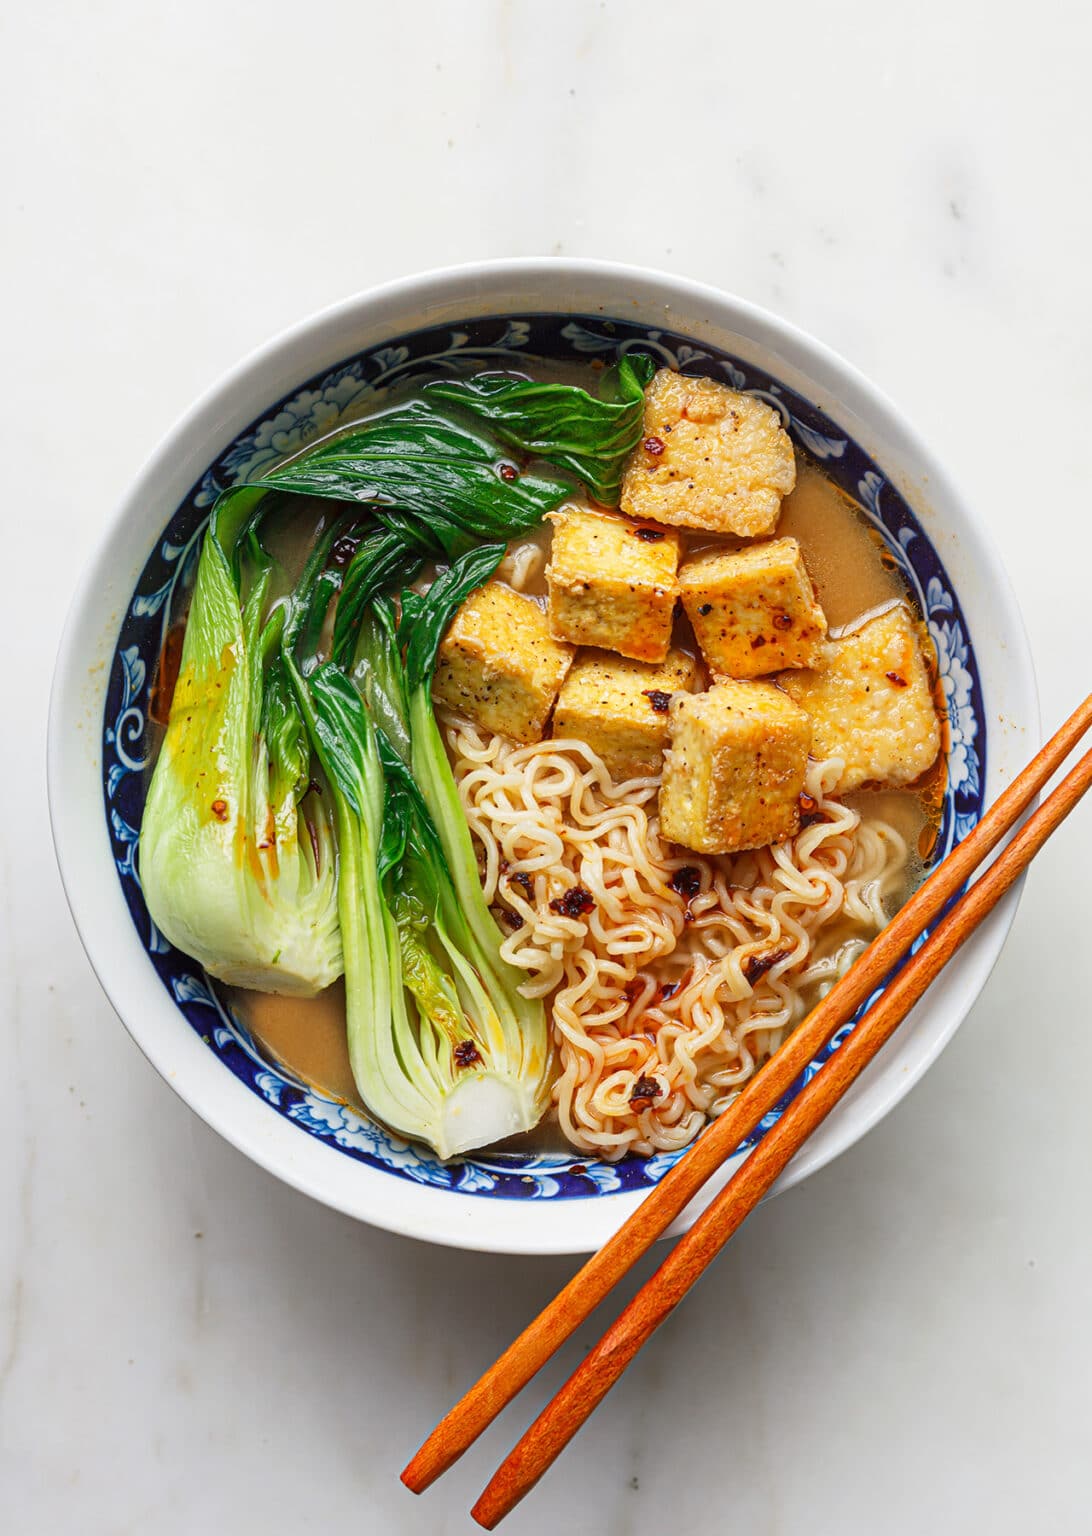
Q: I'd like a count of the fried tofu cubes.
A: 7